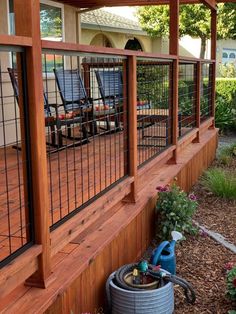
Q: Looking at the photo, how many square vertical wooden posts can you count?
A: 5